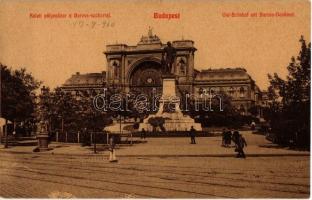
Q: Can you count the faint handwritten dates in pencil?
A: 1